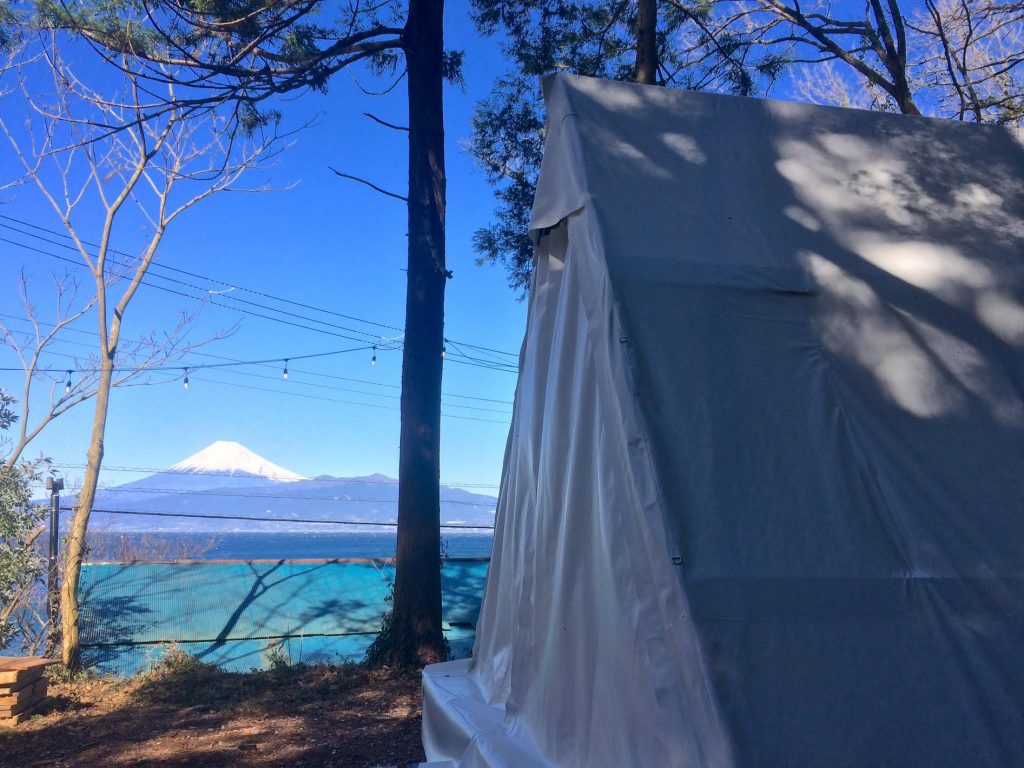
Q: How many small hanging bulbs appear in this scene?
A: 5